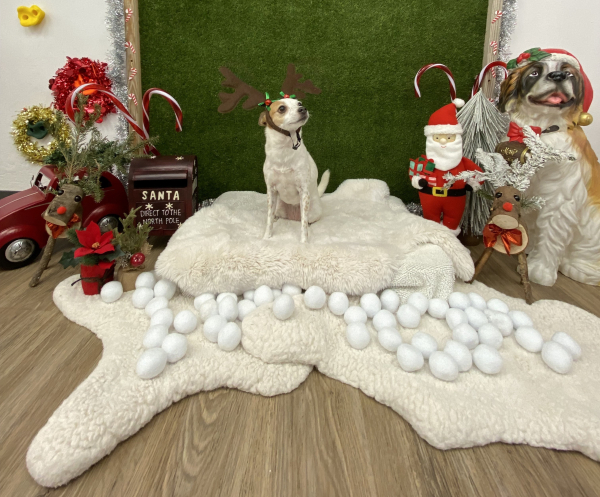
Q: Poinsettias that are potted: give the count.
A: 1